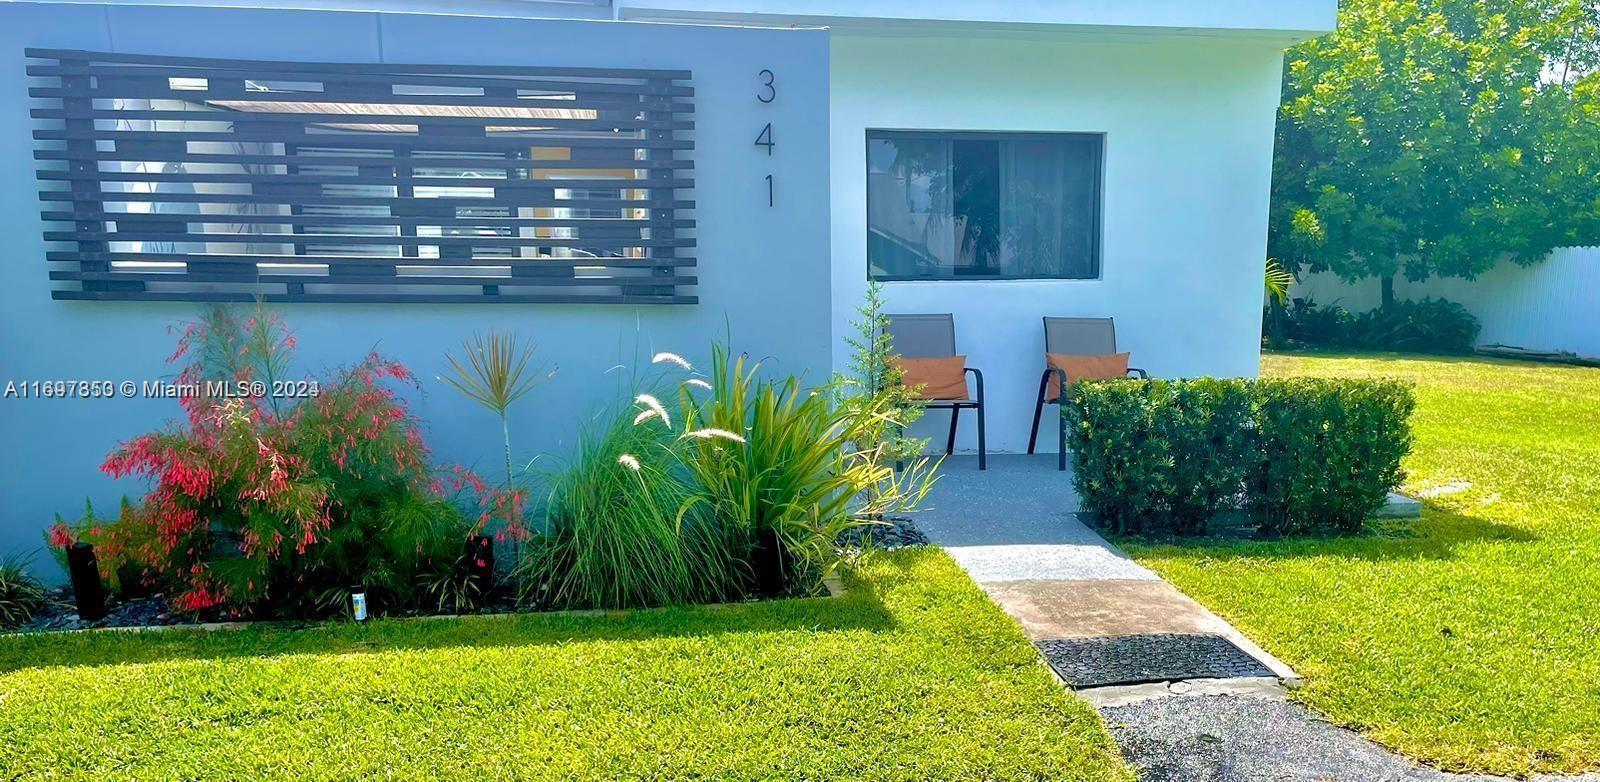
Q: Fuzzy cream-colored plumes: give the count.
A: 6